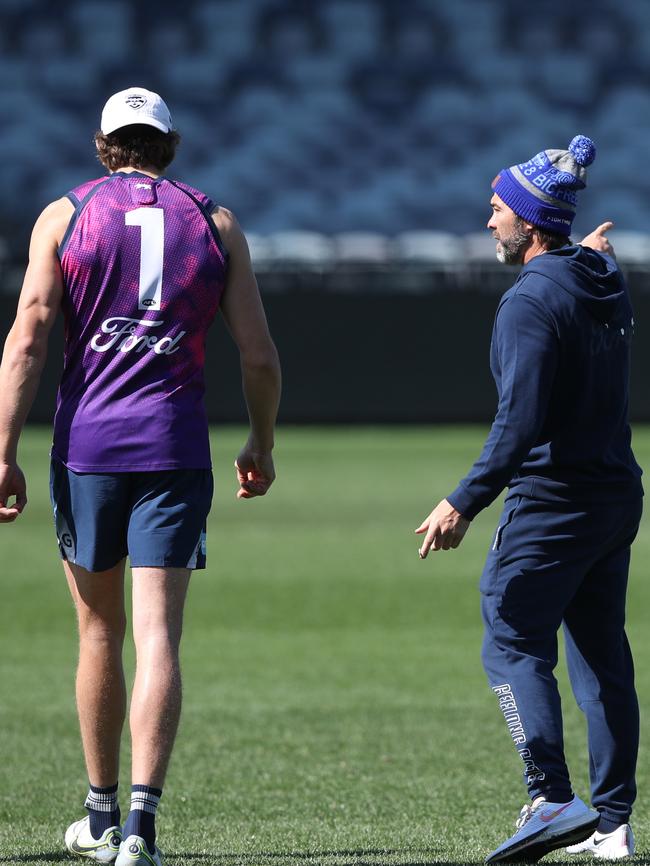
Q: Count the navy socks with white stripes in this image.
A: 2